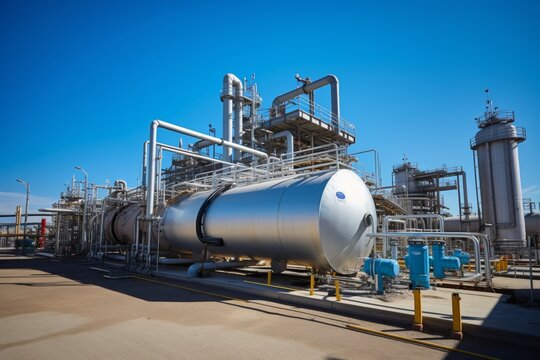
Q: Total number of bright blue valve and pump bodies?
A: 4